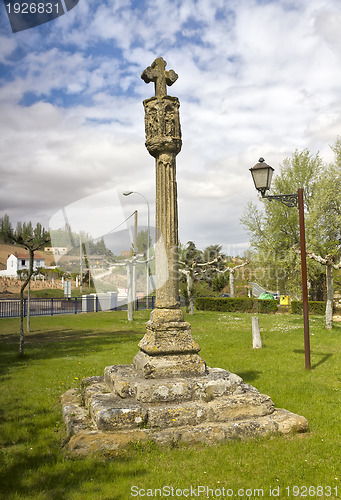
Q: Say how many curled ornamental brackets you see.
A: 1